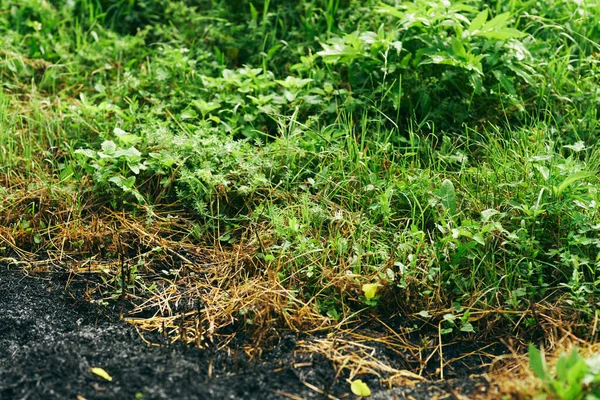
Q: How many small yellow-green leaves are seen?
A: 3